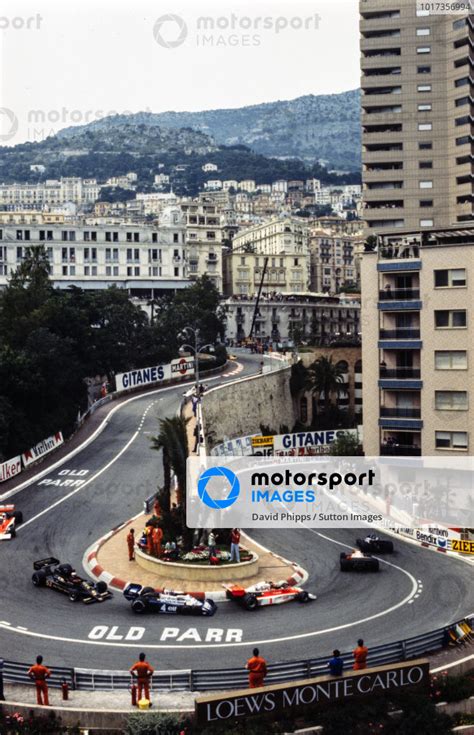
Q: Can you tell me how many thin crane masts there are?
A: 1